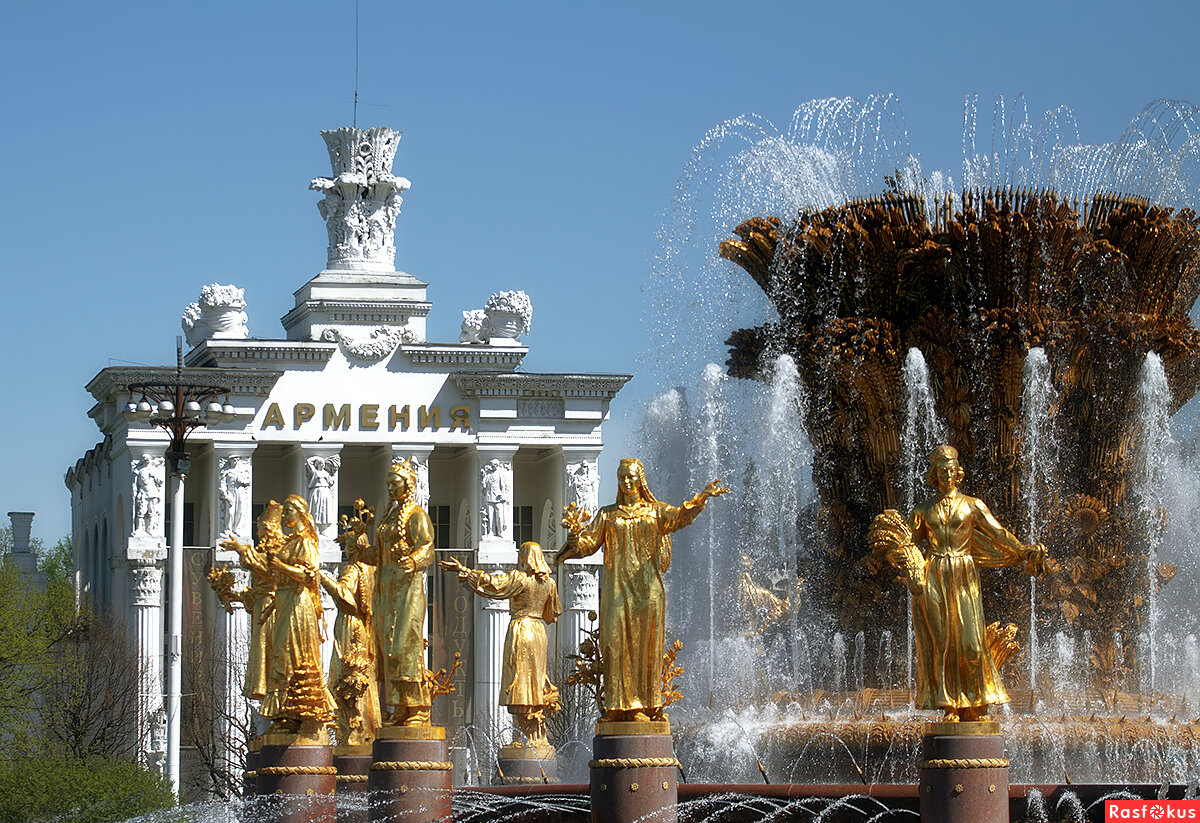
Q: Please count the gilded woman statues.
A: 7